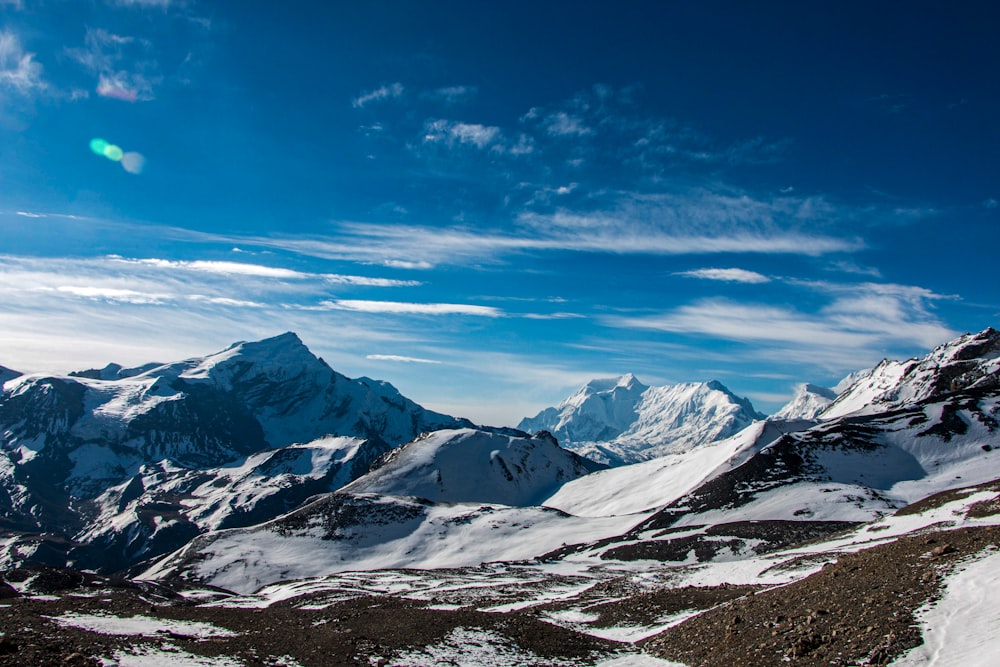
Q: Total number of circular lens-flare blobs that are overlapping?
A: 3